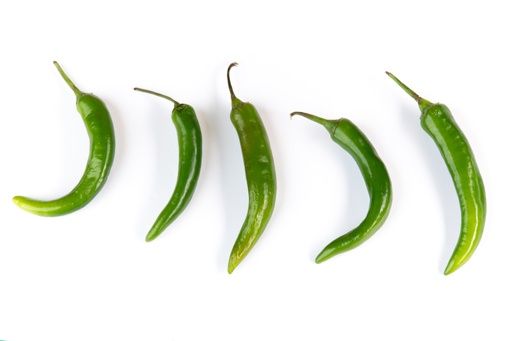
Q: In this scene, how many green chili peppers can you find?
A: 5